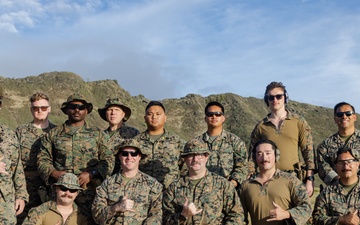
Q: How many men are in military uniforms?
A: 13